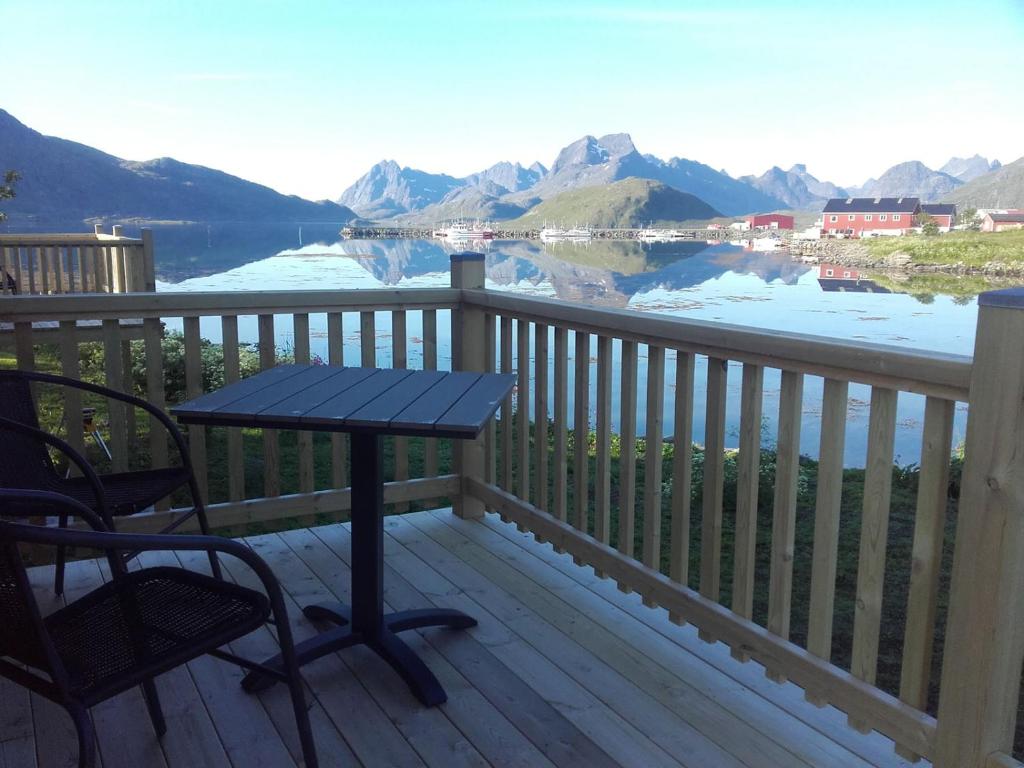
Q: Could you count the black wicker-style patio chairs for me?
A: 2